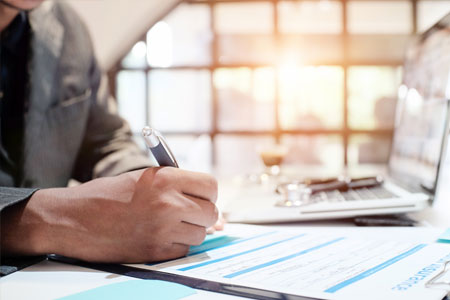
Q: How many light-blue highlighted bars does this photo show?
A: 4